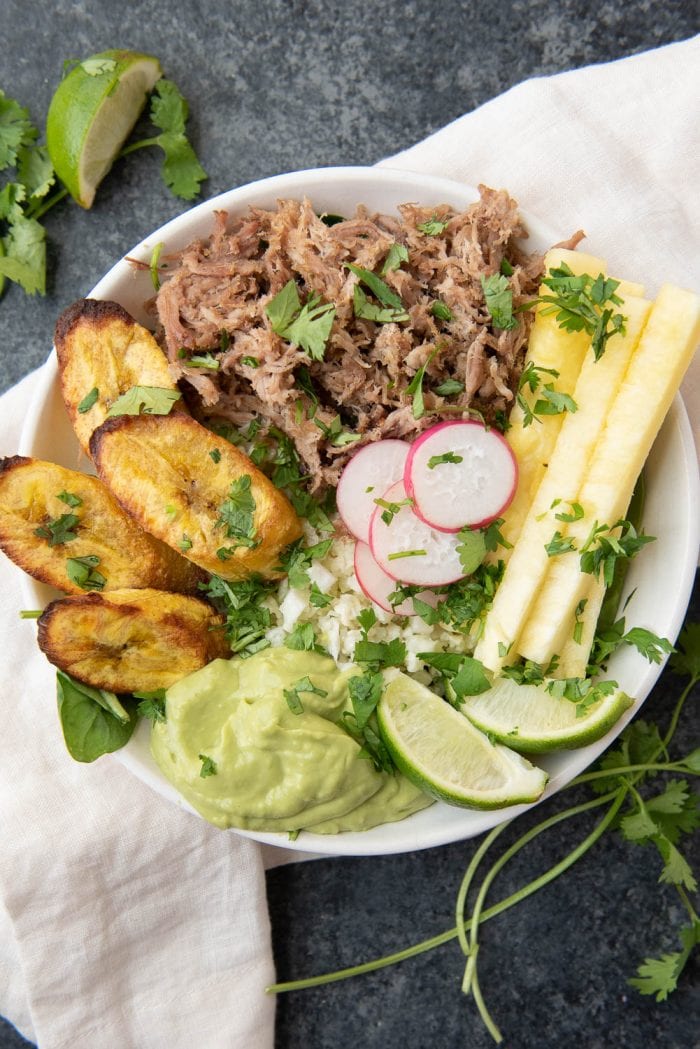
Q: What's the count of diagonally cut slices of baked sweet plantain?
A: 4